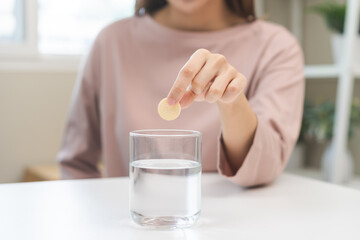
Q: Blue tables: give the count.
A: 0